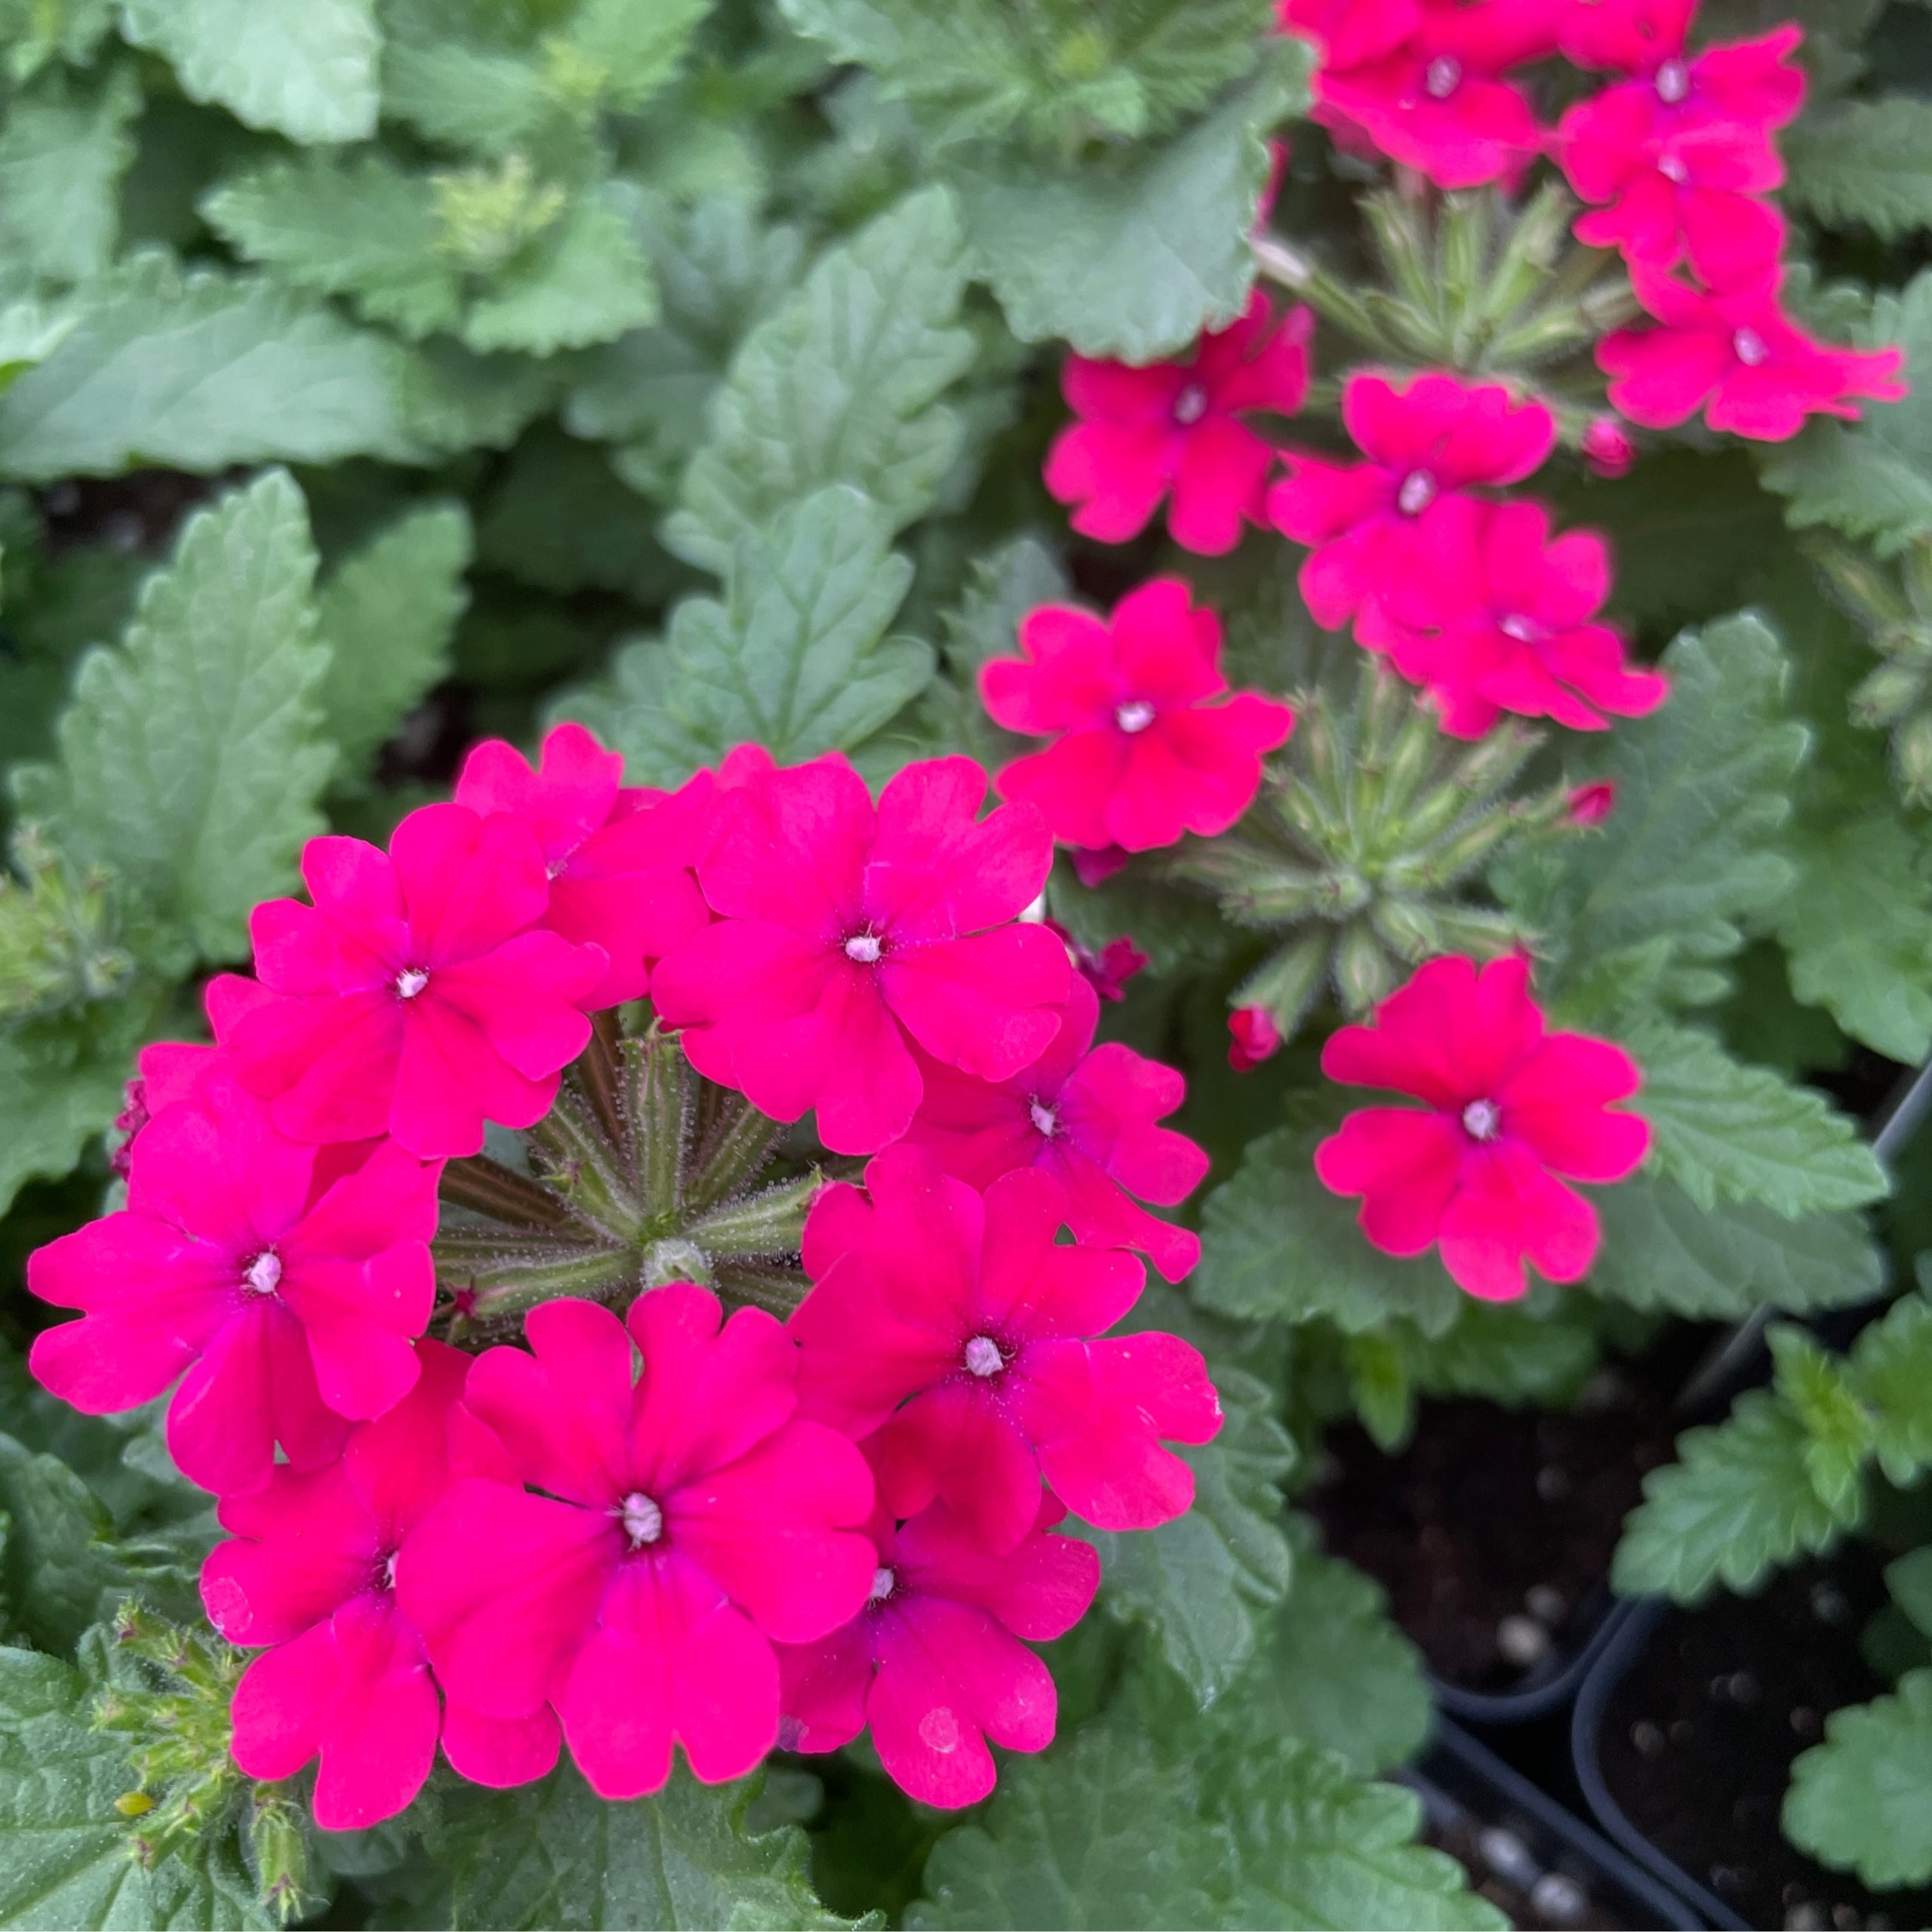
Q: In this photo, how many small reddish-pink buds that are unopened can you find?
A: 3